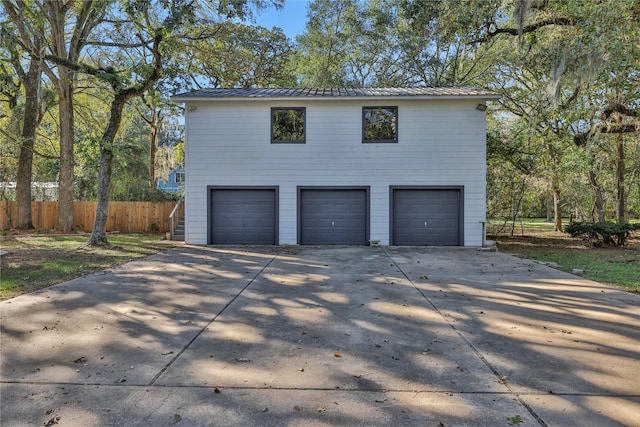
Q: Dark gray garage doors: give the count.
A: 3